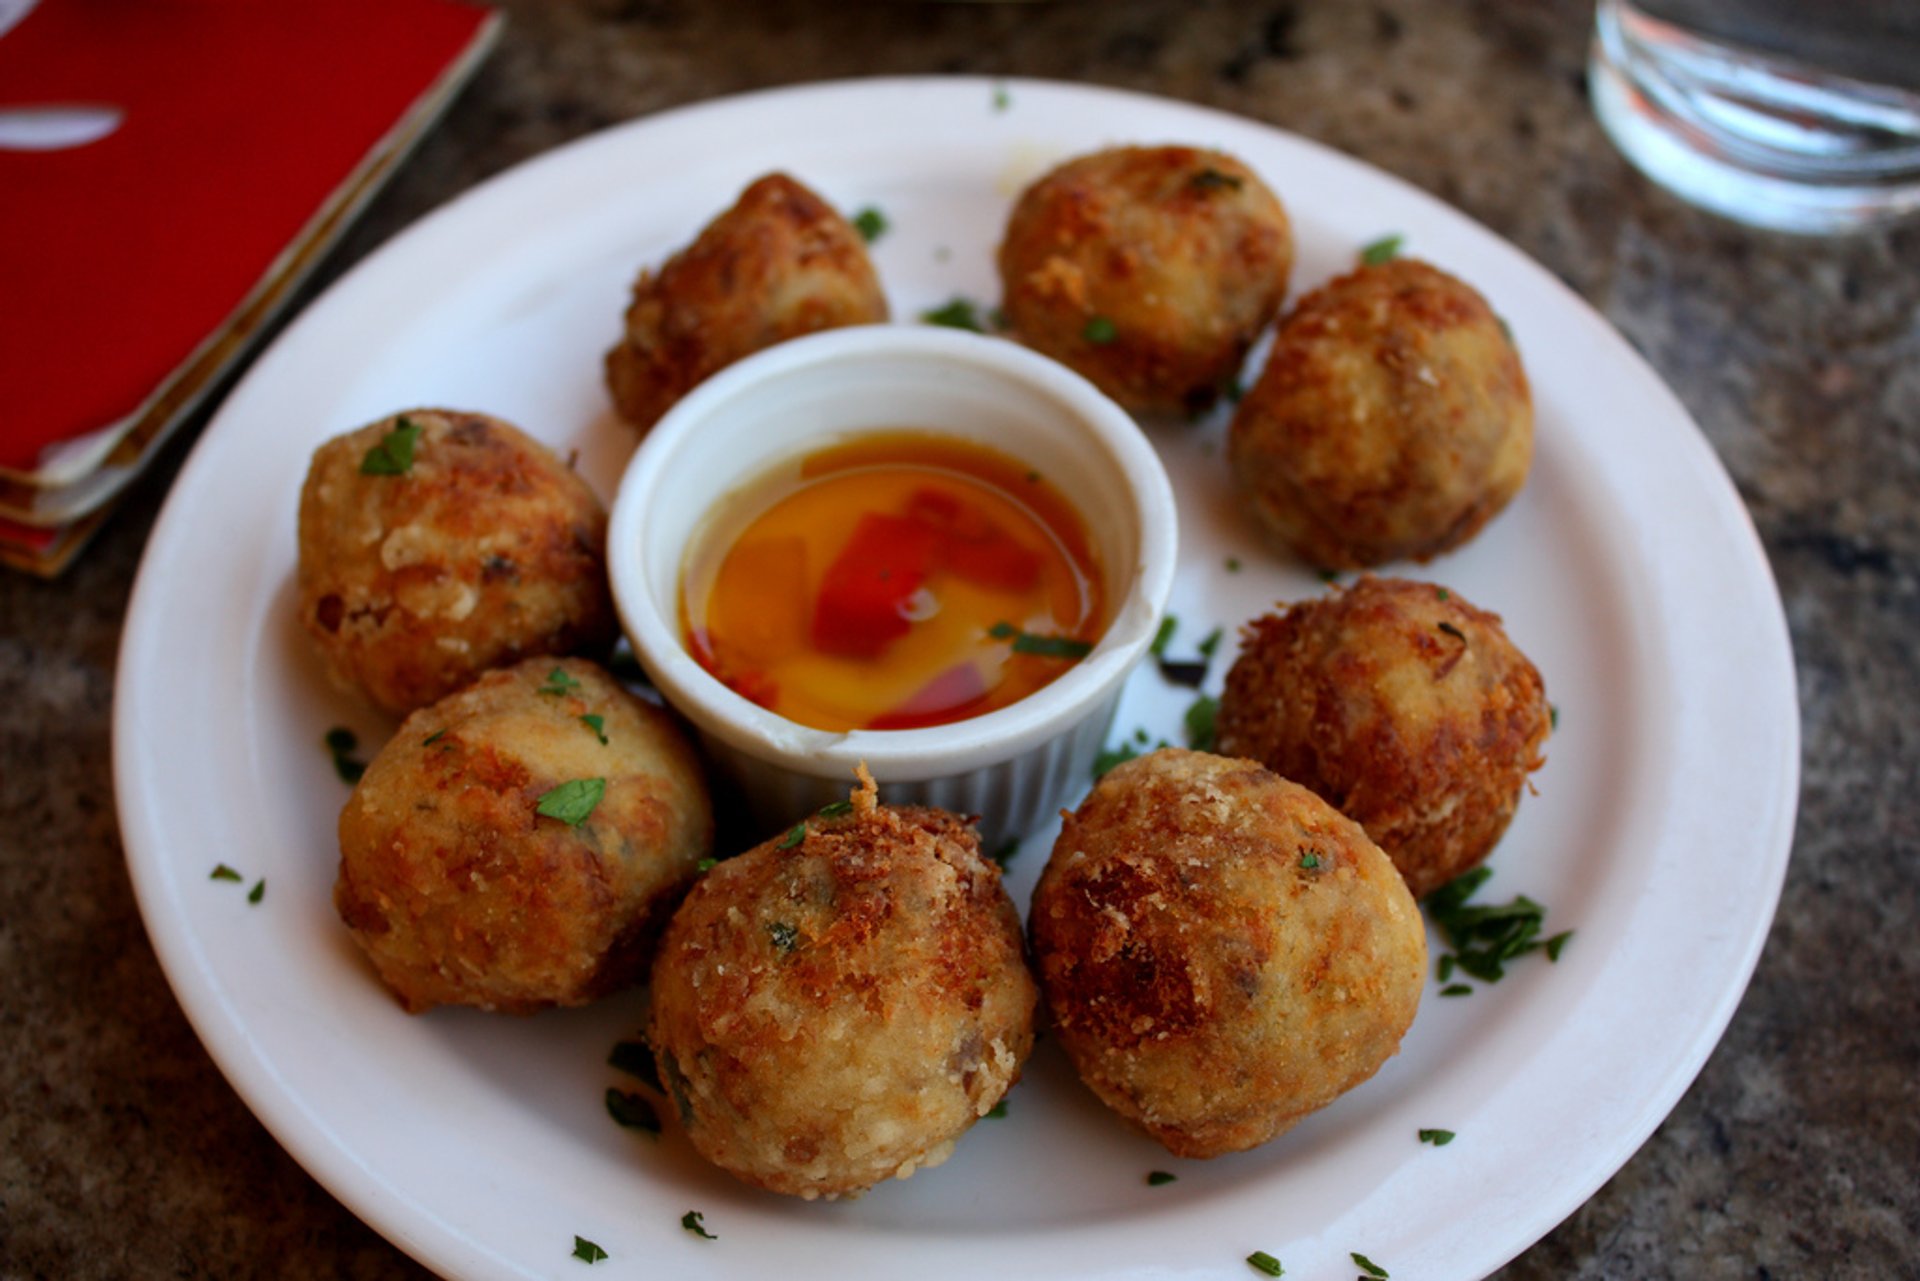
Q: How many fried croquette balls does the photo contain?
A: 8